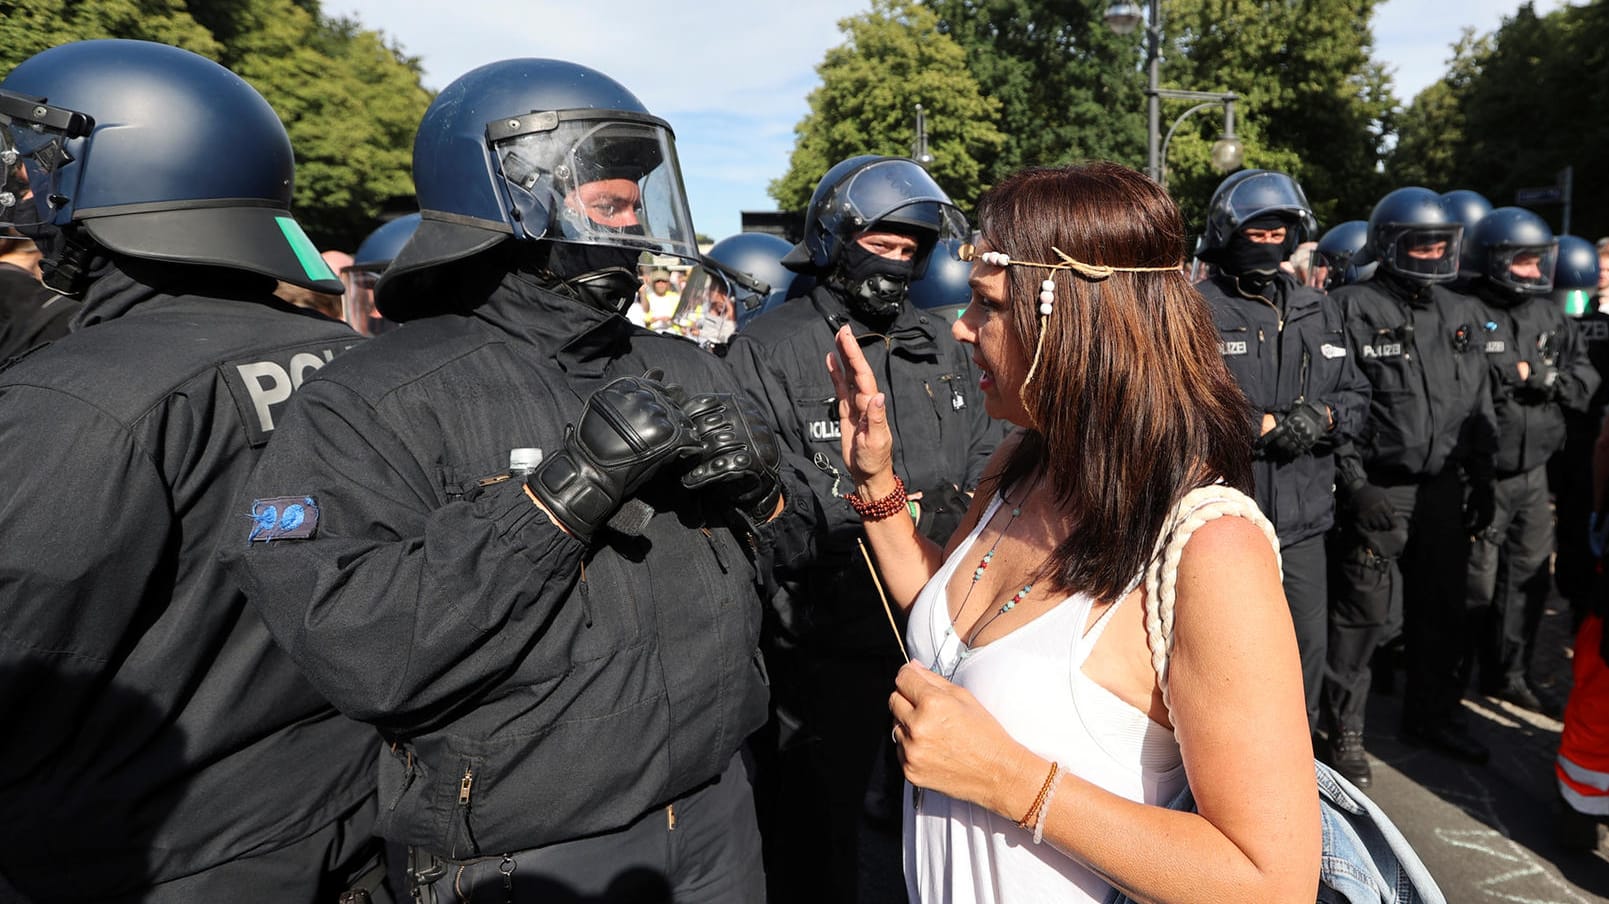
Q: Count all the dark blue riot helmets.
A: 12